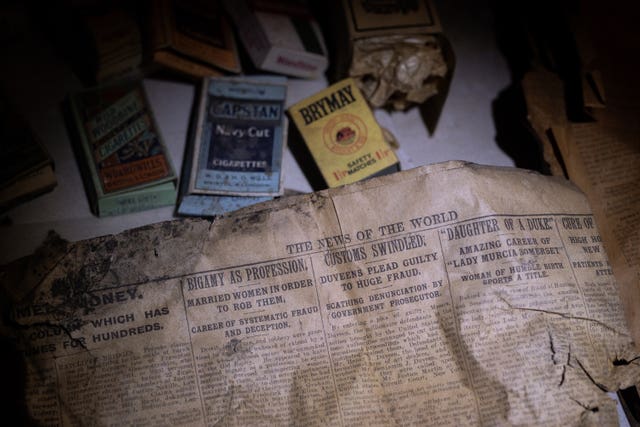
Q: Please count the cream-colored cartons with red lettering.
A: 1